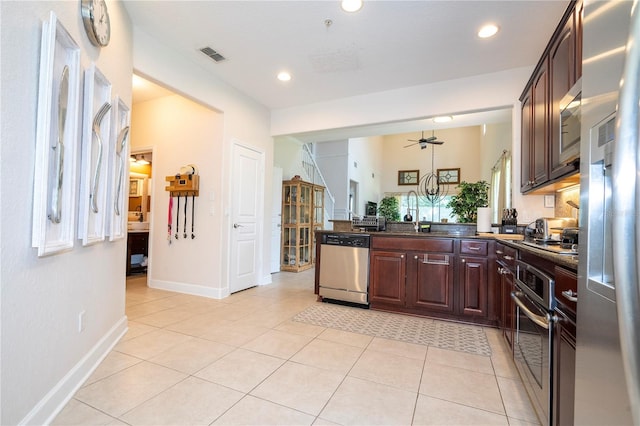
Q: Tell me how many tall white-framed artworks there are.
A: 3